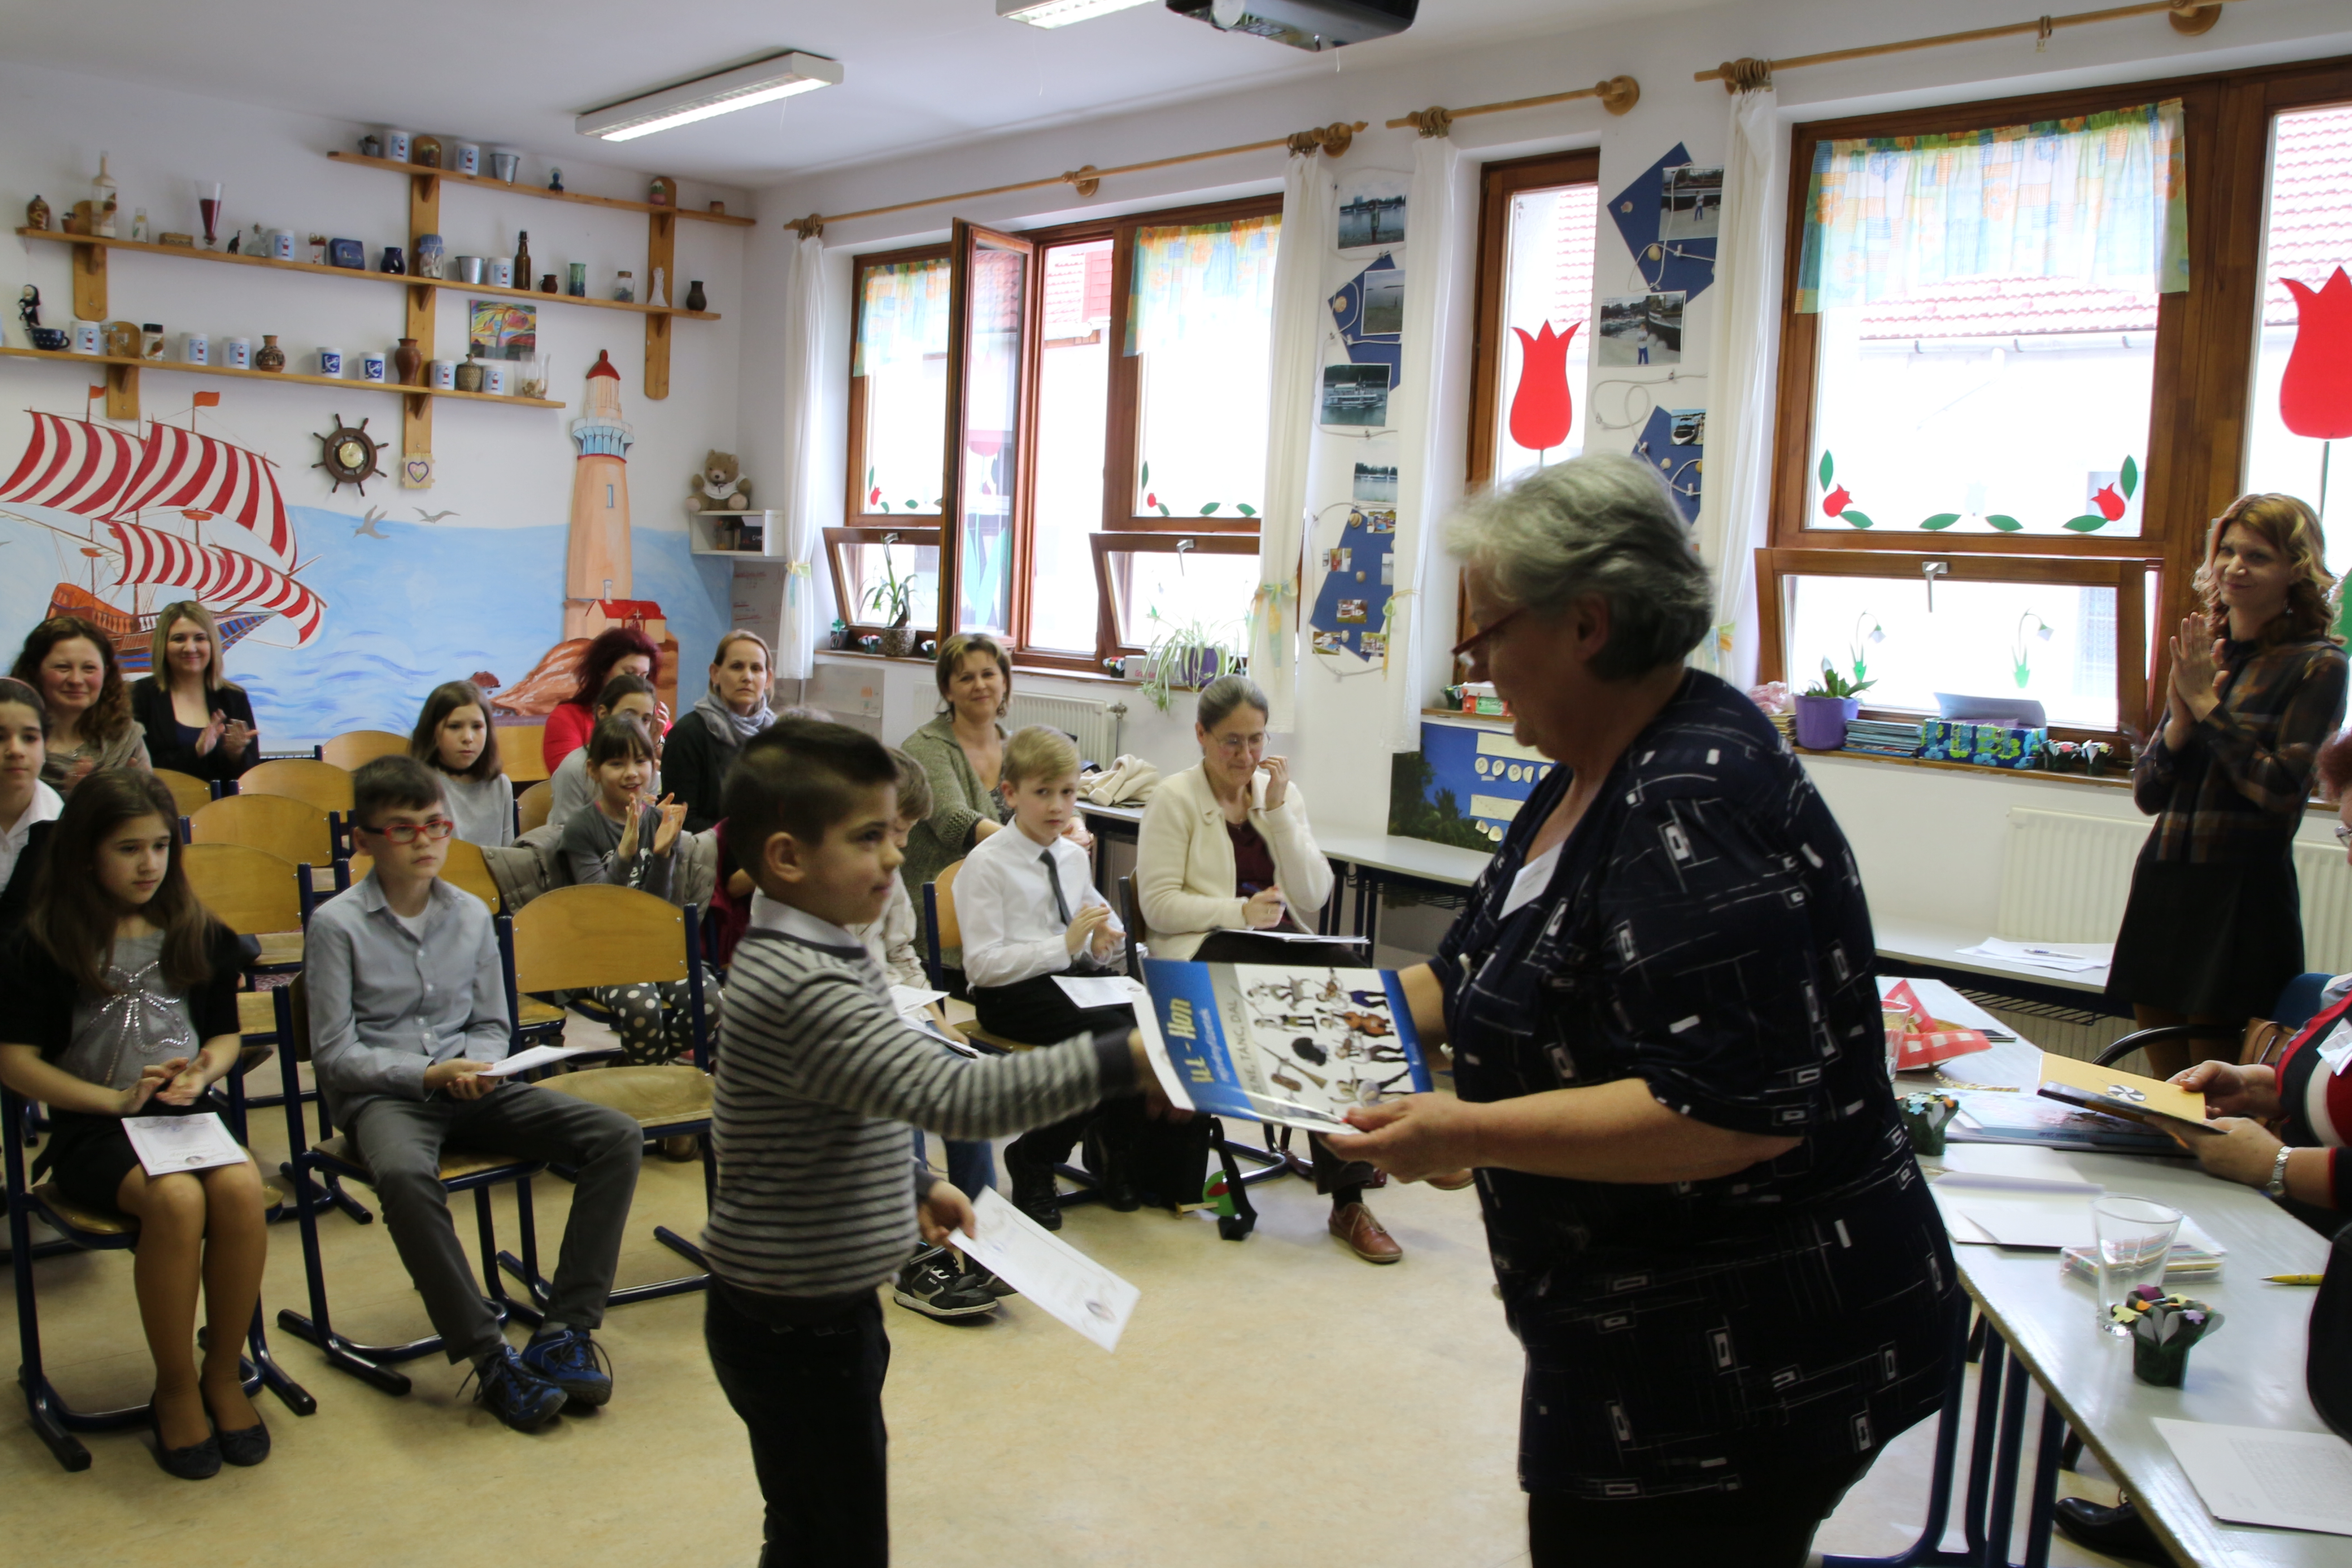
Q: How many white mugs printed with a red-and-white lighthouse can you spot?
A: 9